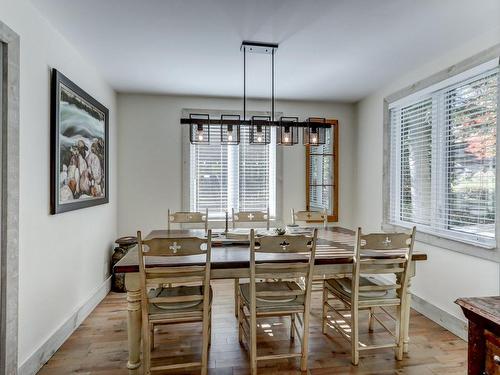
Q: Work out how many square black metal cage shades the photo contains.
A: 5